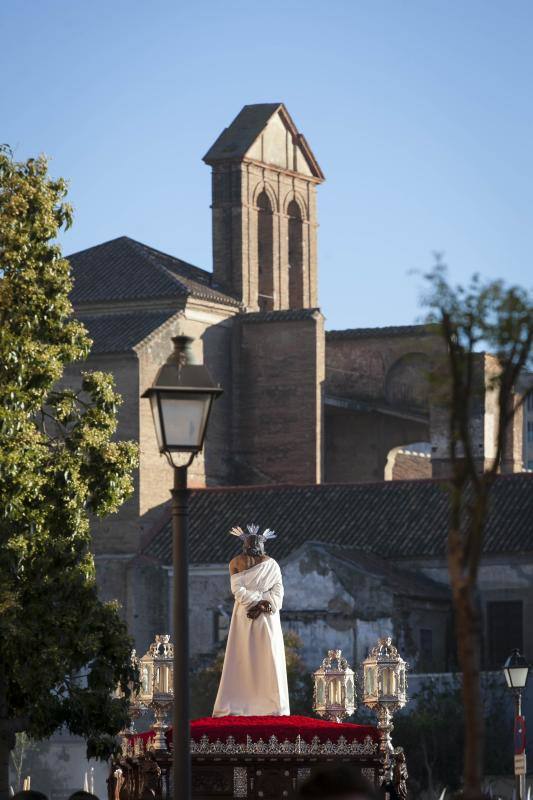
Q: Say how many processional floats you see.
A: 1